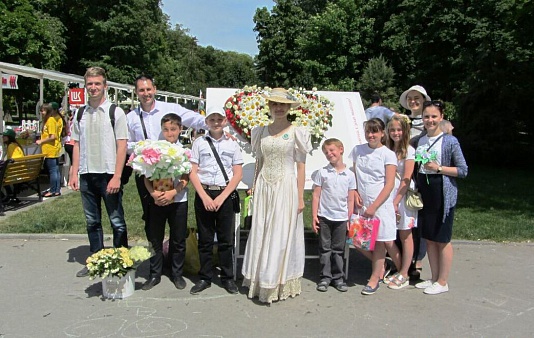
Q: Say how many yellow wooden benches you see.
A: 1